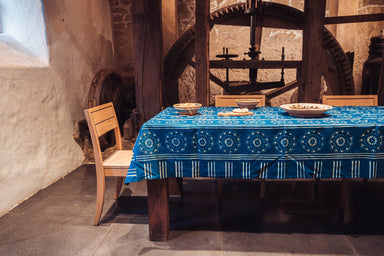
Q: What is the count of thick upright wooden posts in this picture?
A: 3